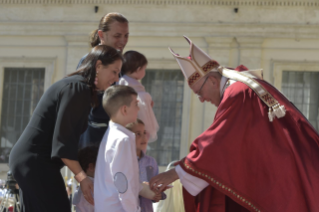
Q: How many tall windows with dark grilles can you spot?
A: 3